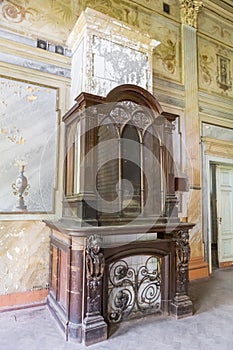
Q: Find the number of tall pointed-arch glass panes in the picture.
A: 3